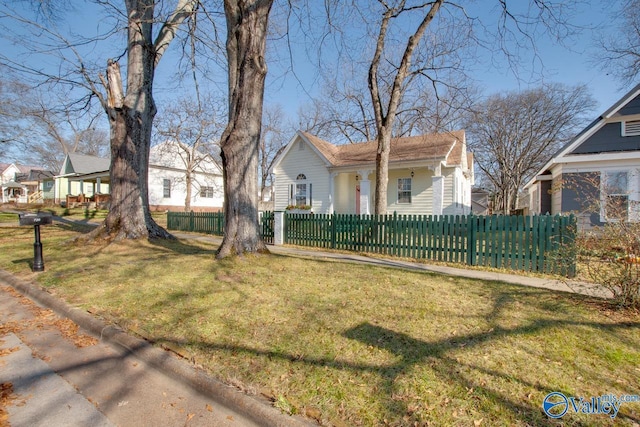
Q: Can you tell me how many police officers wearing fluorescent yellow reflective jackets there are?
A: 0